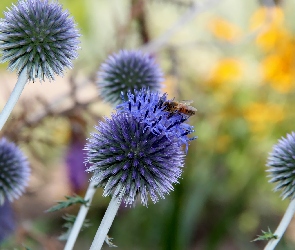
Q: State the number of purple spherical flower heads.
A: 5